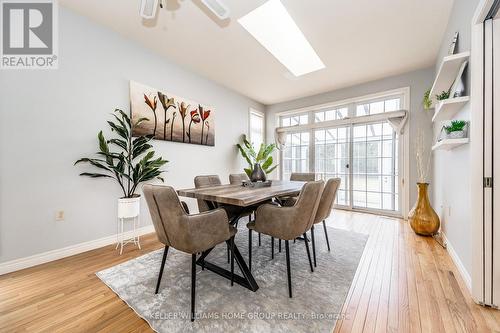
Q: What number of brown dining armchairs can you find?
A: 6